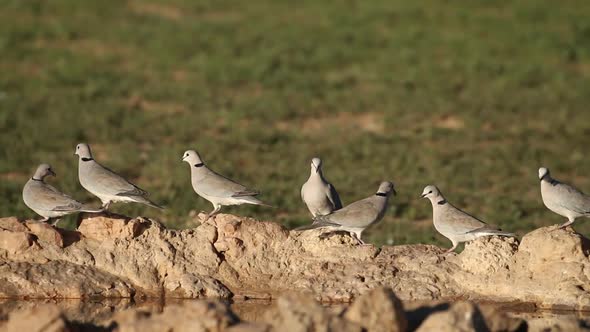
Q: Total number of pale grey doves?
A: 7